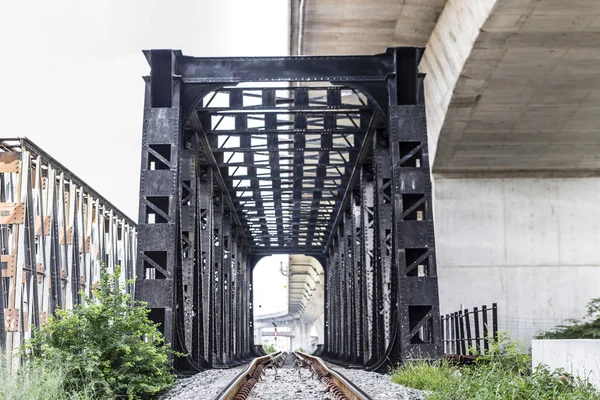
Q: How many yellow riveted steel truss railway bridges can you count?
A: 0